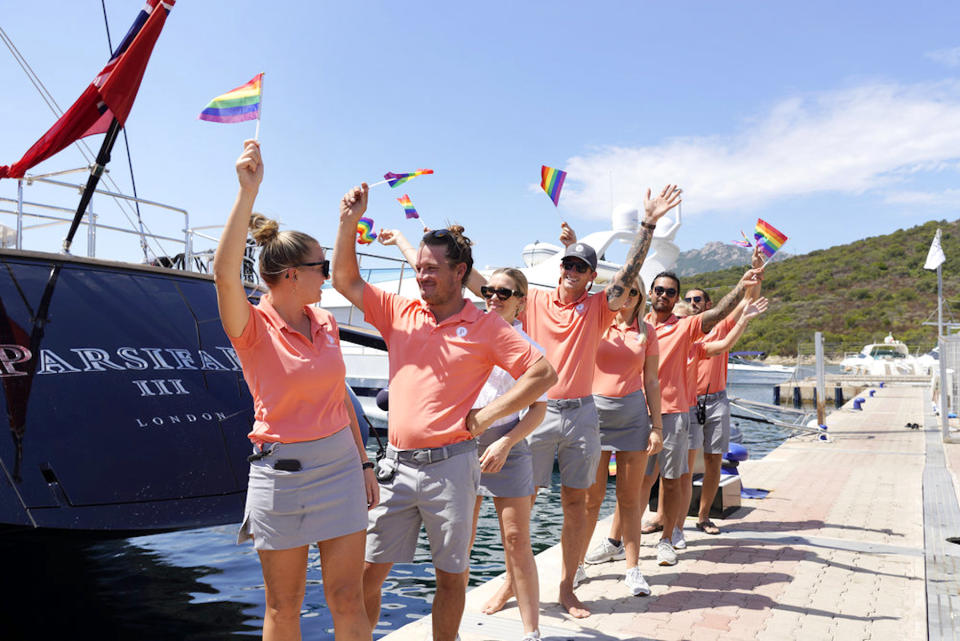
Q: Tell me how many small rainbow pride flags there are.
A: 7